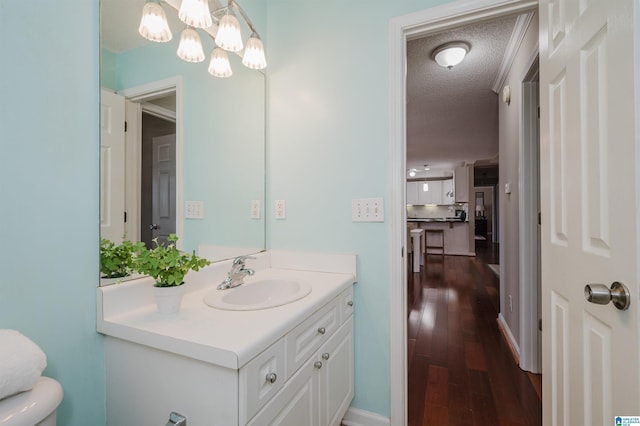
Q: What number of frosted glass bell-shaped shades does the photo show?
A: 6